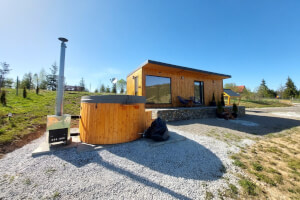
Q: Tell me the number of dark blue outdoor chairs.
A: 2